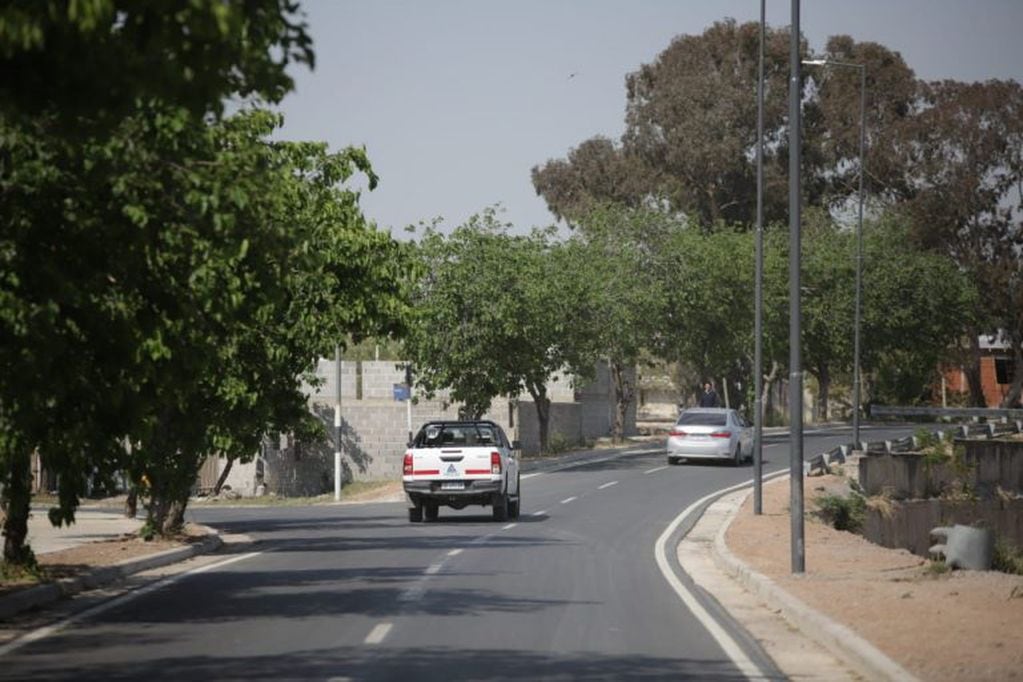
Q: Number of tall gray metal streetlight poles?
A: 3